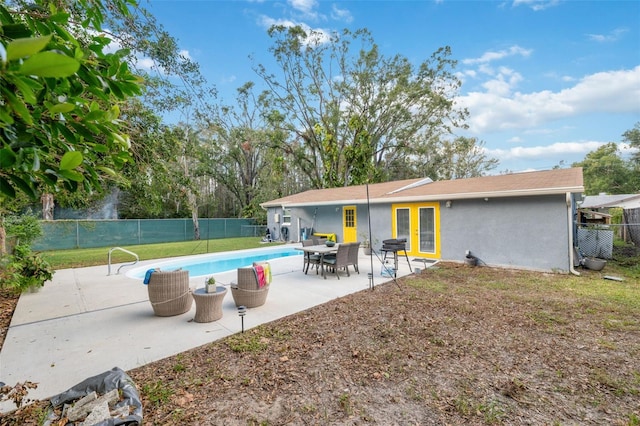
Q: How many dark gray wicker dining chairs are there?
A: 4